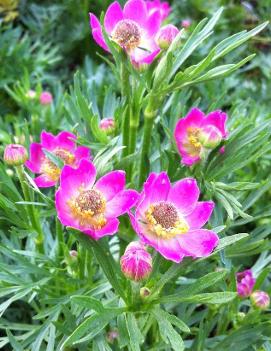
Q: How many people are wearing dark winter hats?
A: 0